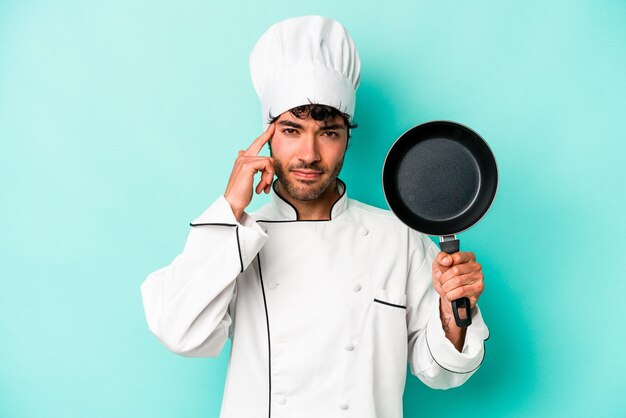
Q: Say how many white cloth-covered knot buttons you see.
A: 6